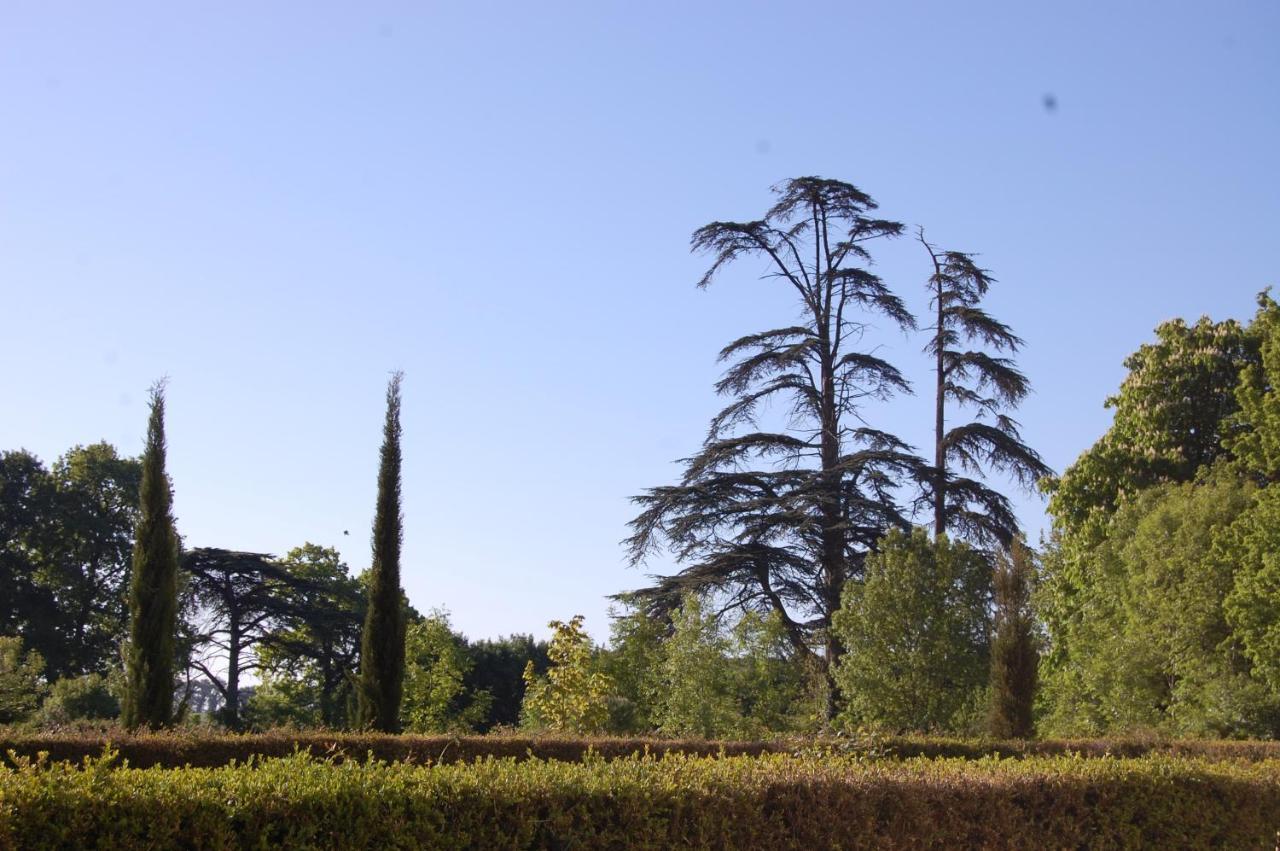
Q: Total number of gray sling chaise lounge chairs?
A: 0